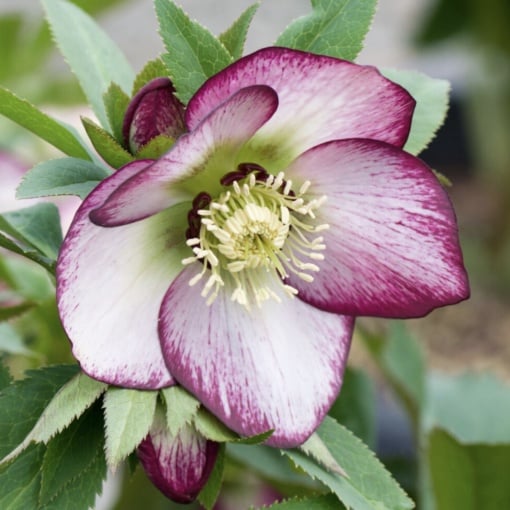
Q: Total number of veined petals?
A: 5